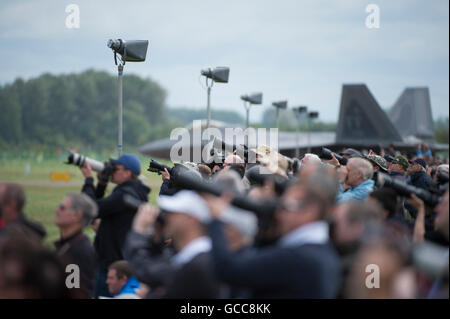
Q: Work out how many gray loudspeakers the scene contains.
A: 6